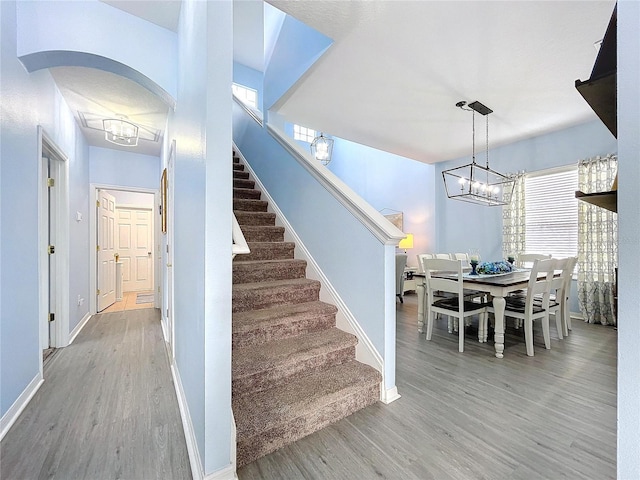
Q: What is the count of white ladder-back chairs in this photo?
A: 8